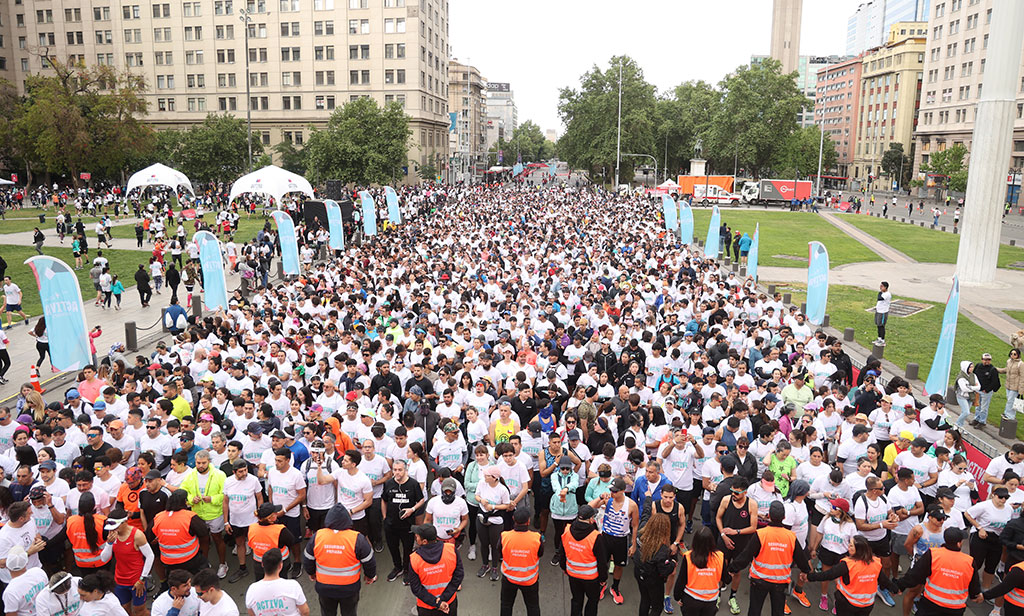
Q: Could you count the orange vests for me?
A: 12